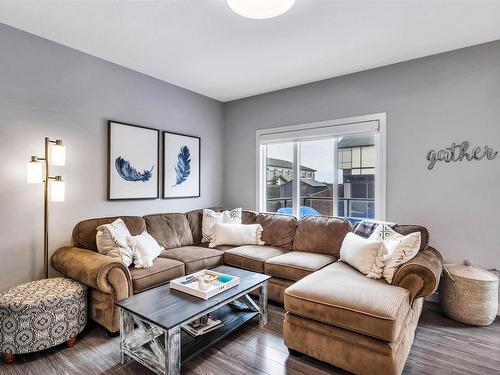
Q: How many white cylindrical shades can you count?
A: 3